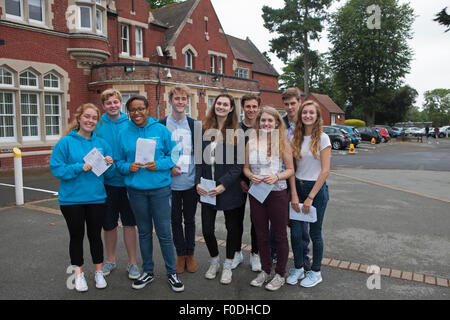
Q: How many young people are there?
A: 9